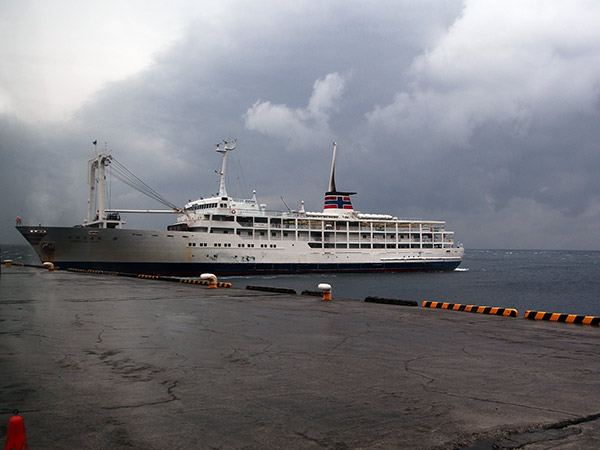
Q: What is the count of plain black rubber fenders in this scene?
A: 3